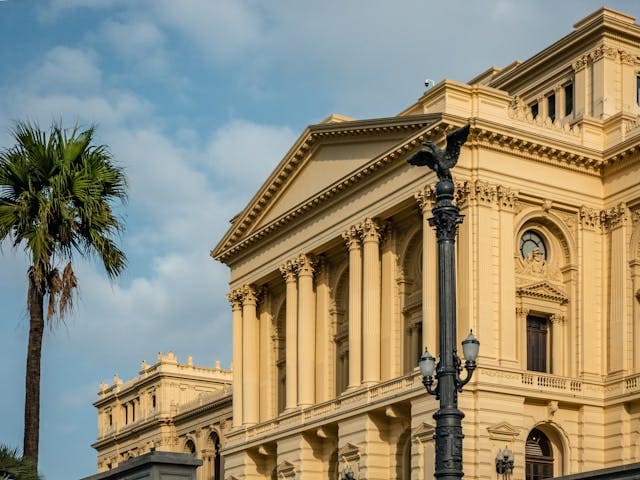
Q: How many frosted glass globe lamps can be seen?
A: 2